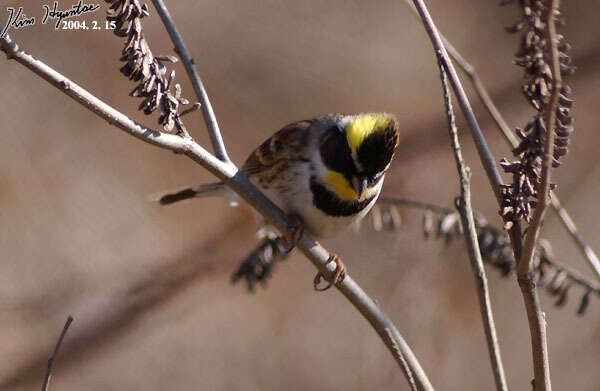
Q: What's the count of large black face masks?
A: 1